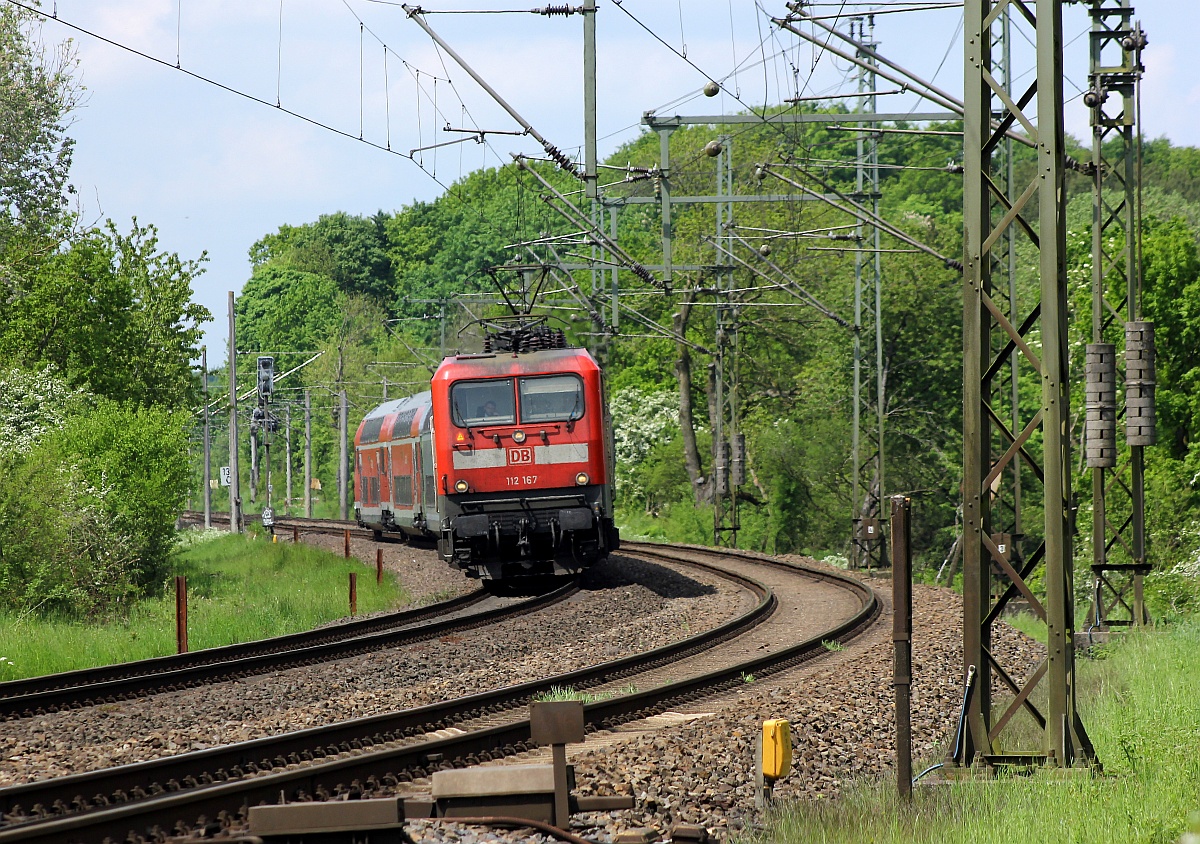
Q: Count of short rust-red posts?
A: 5